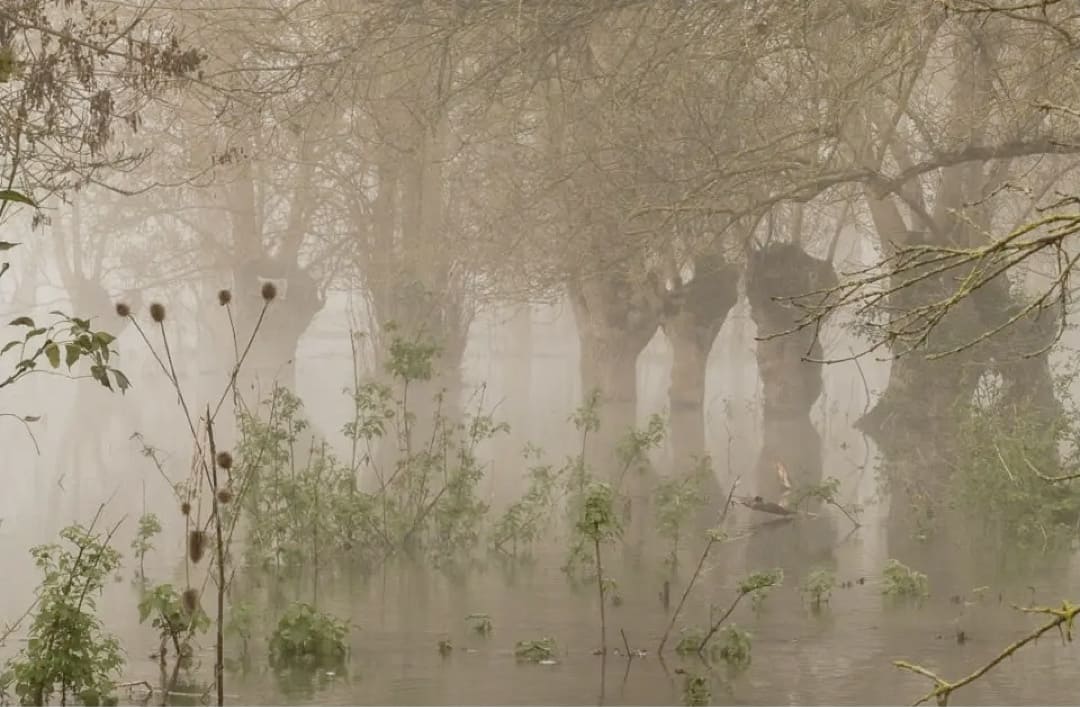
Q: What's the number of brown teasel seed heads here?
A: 9